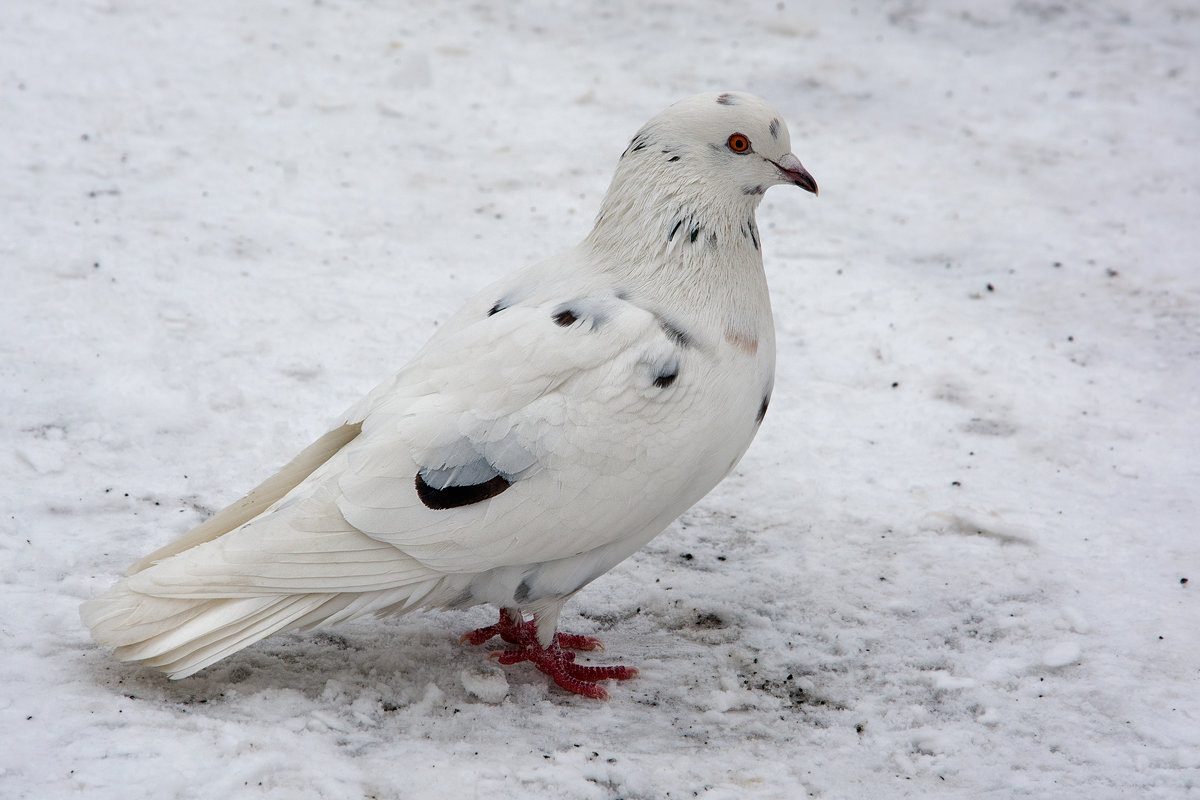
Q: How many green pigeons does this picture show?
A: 0